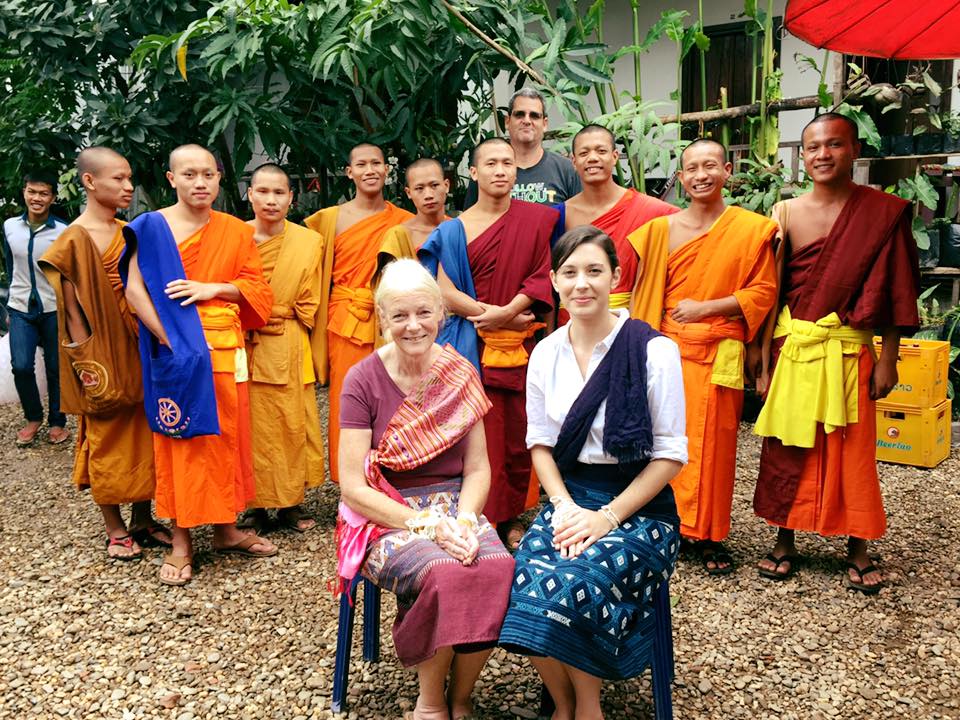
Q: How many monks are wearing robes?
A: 9